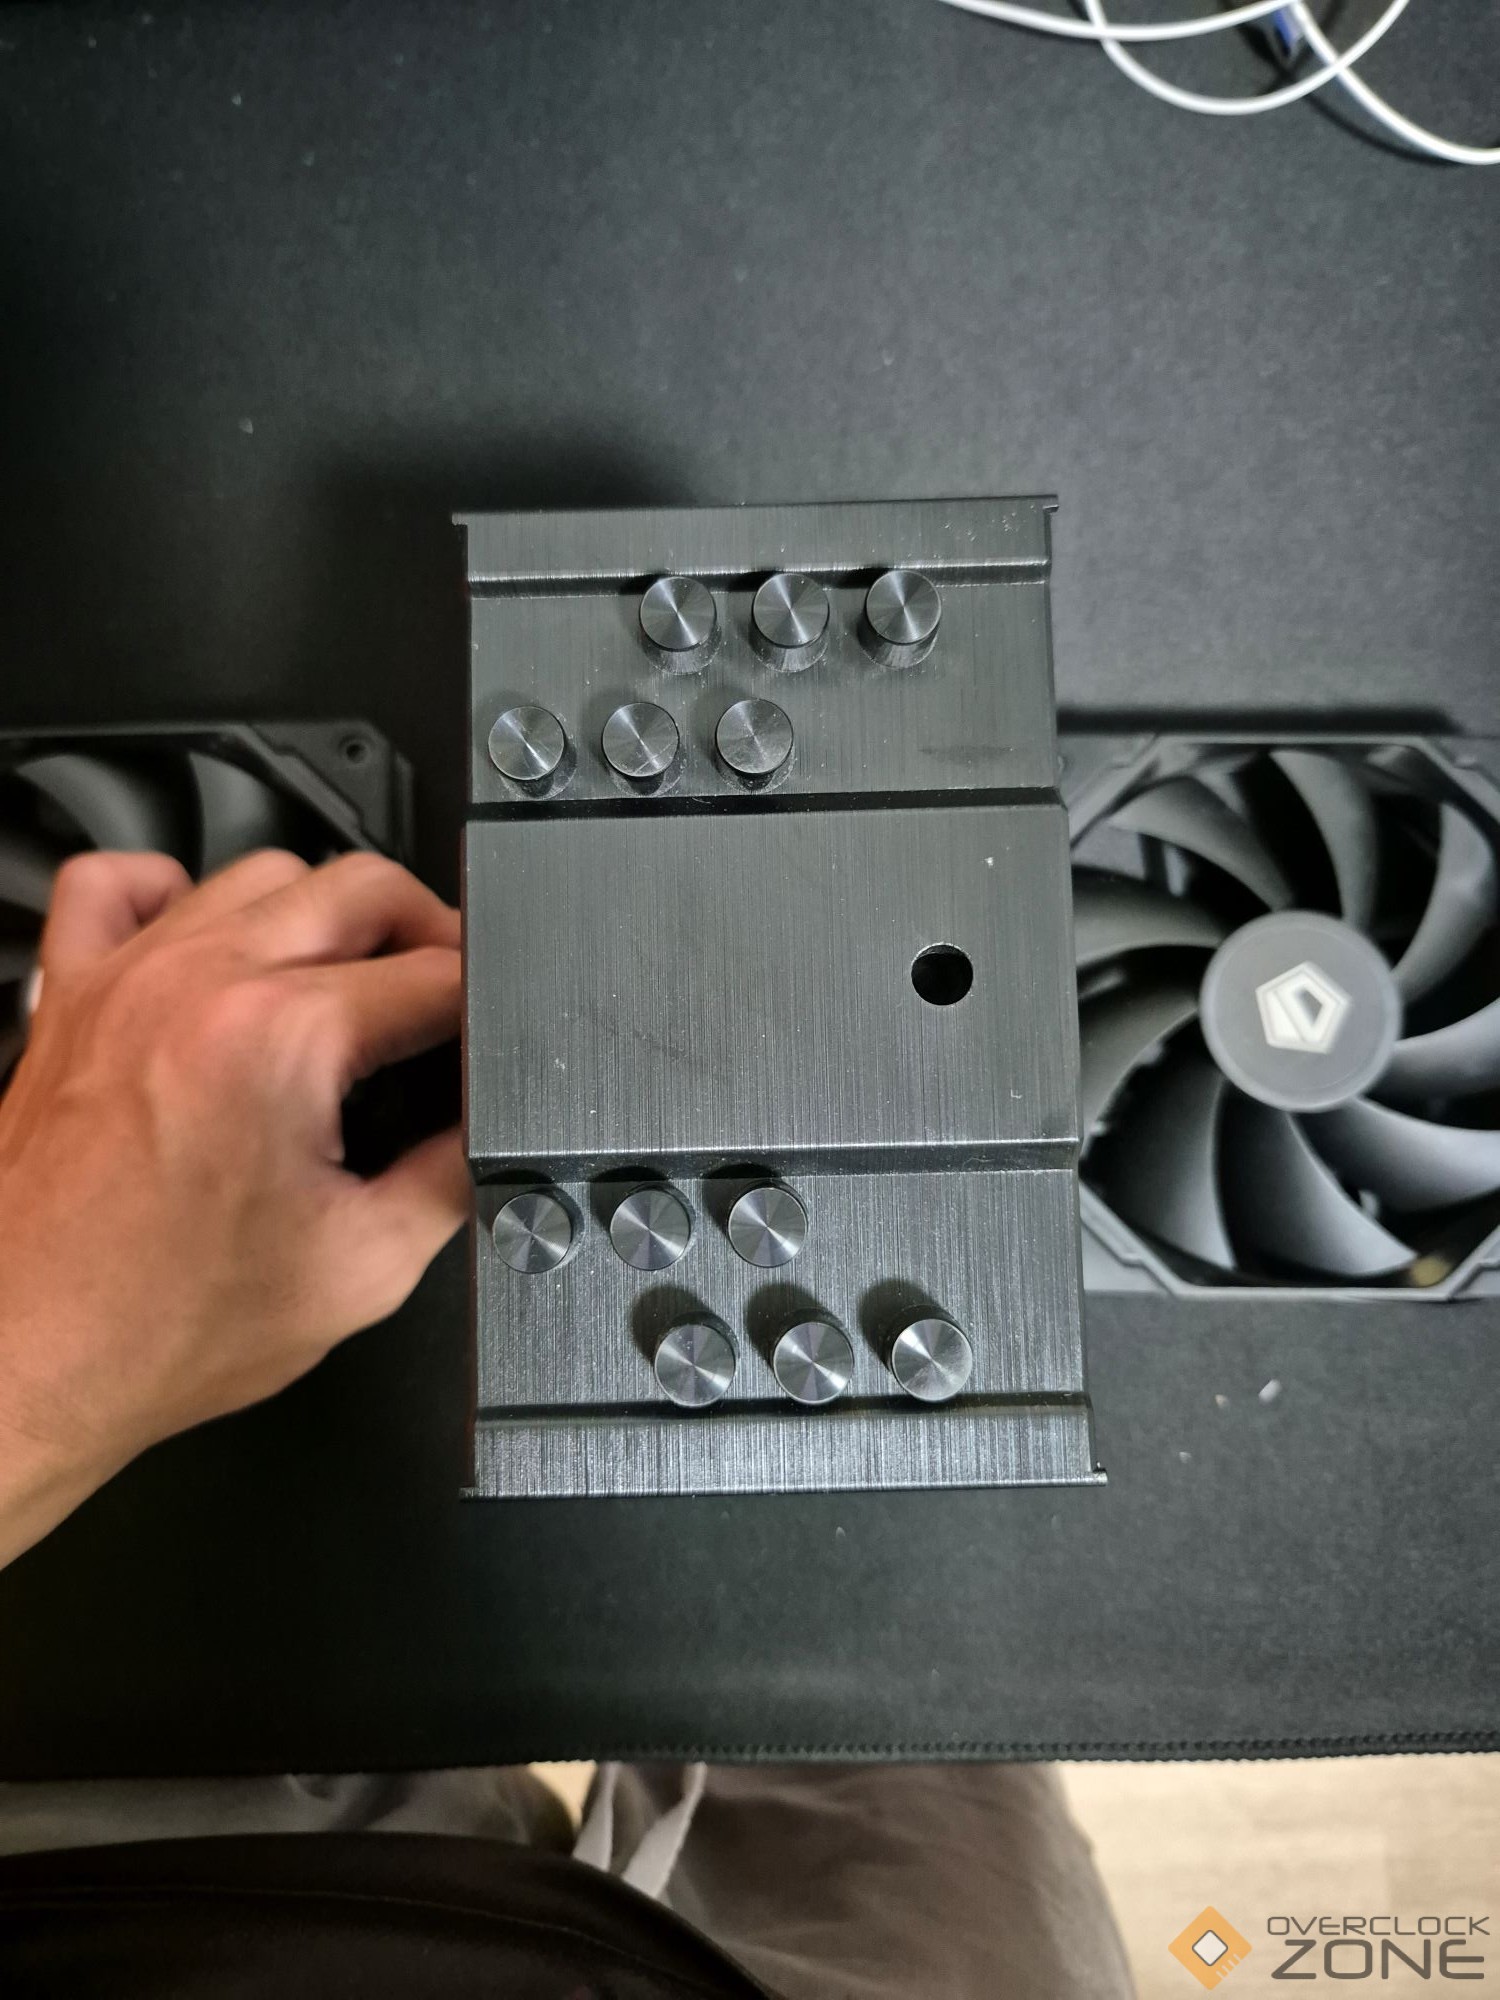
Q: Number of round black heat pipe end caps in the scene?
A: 12